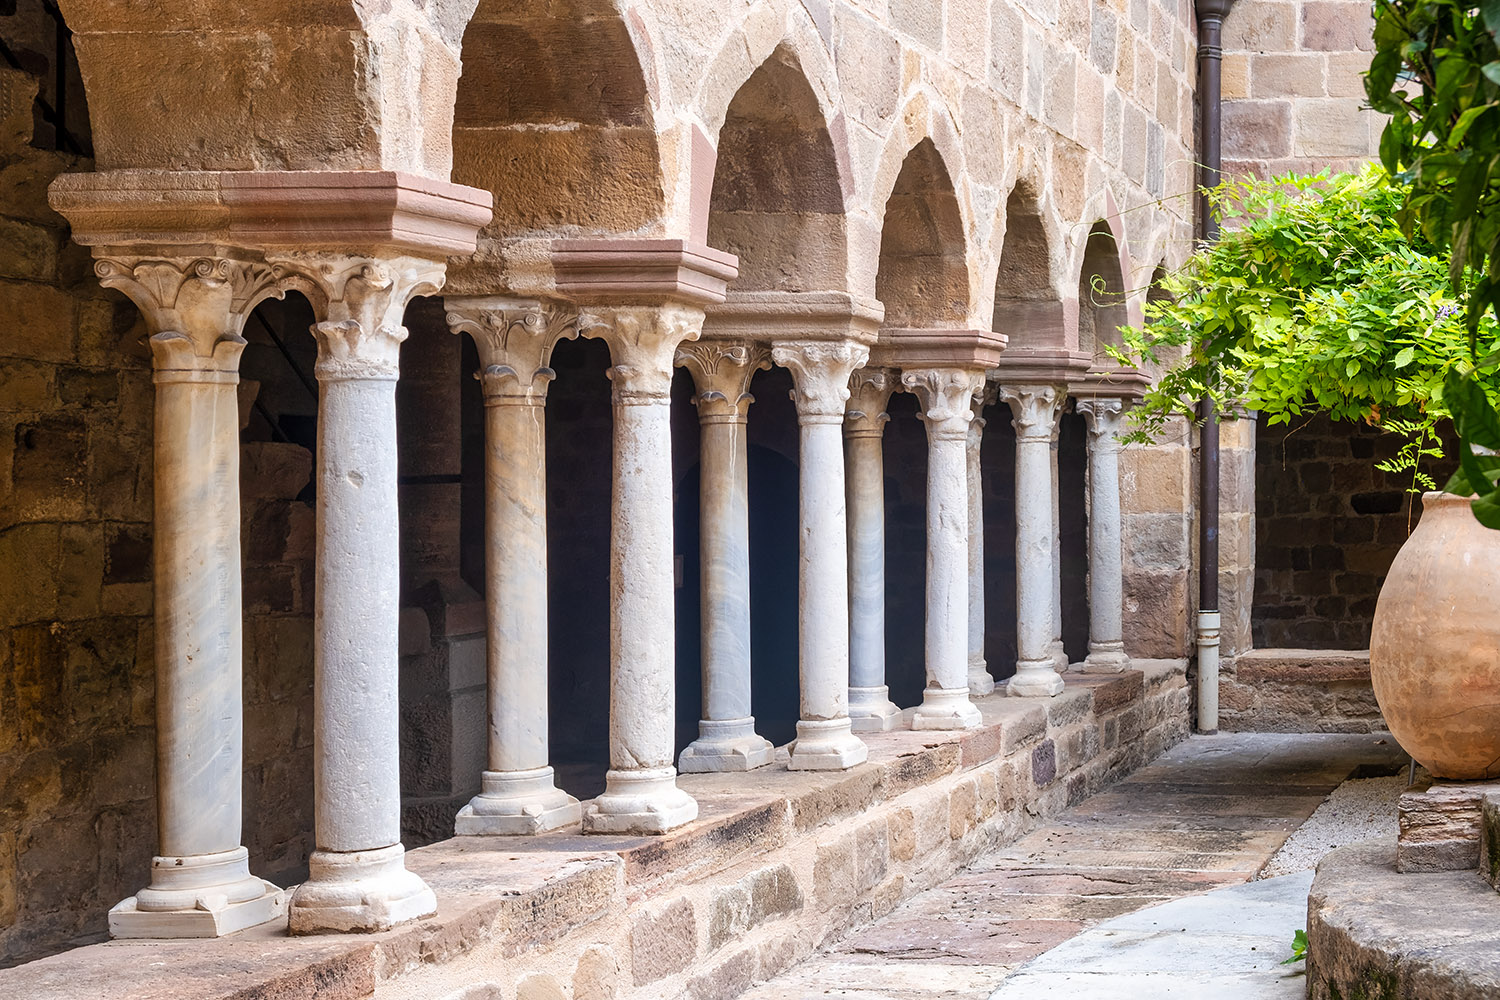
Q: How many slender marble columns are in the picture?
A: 12